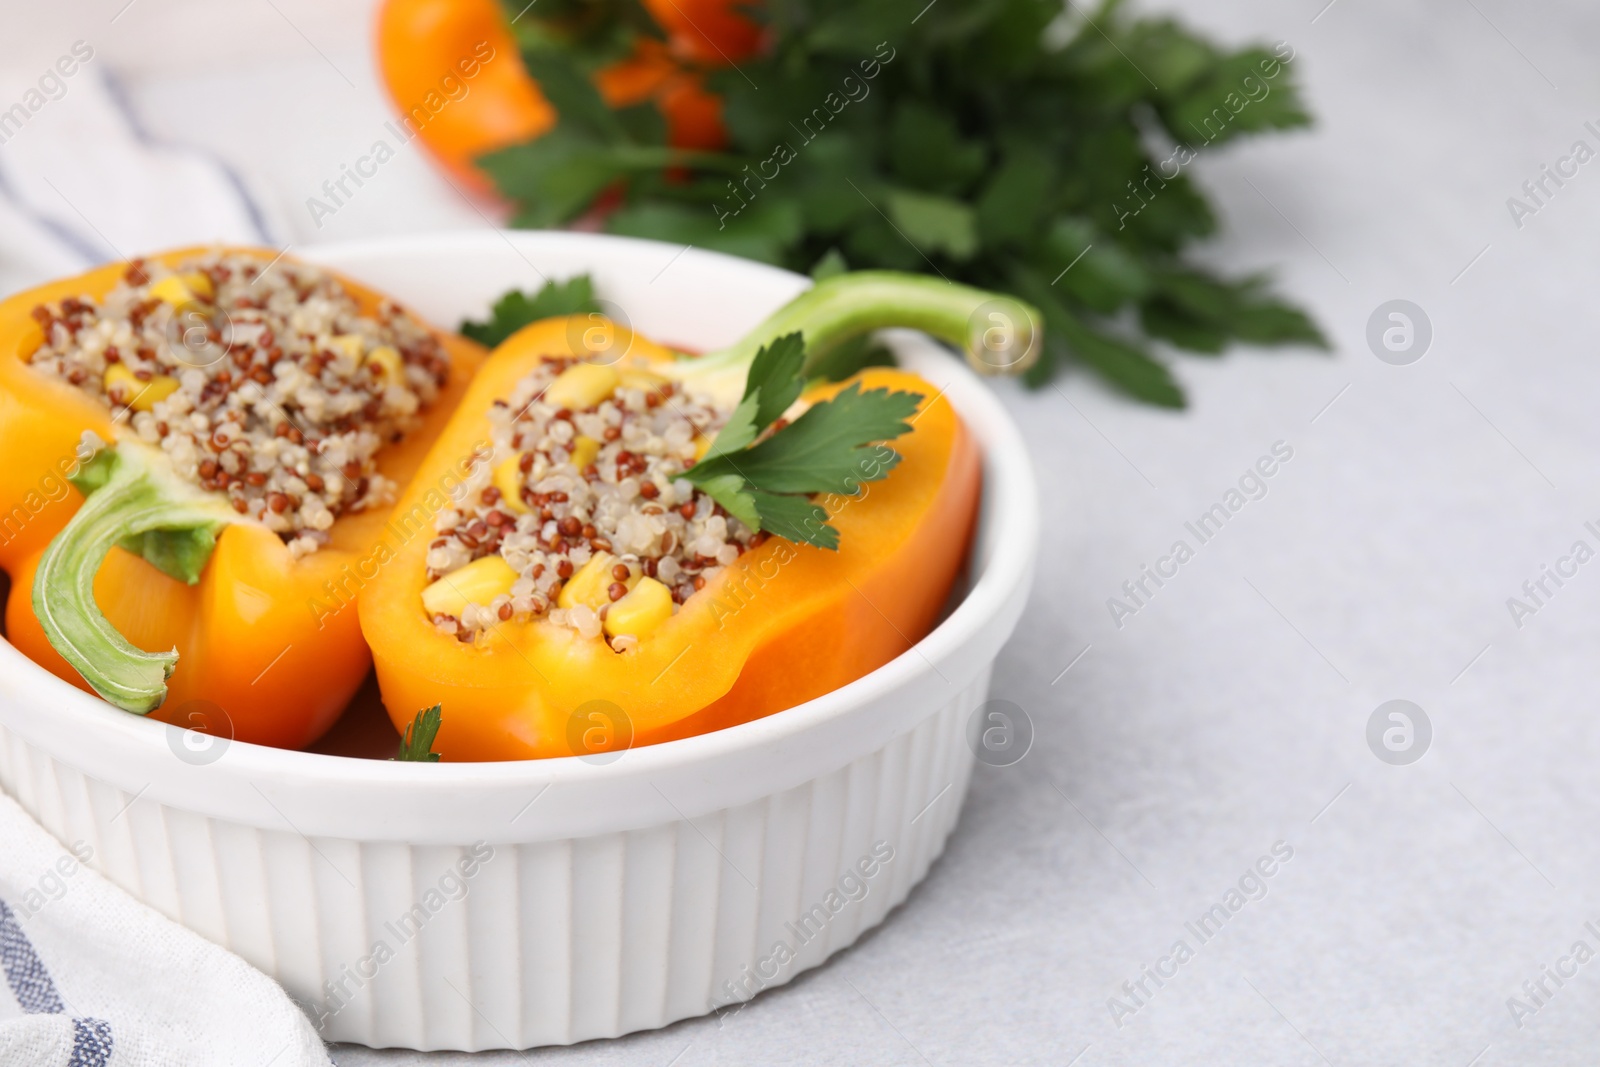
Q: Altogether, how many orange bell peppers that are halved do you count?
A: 2